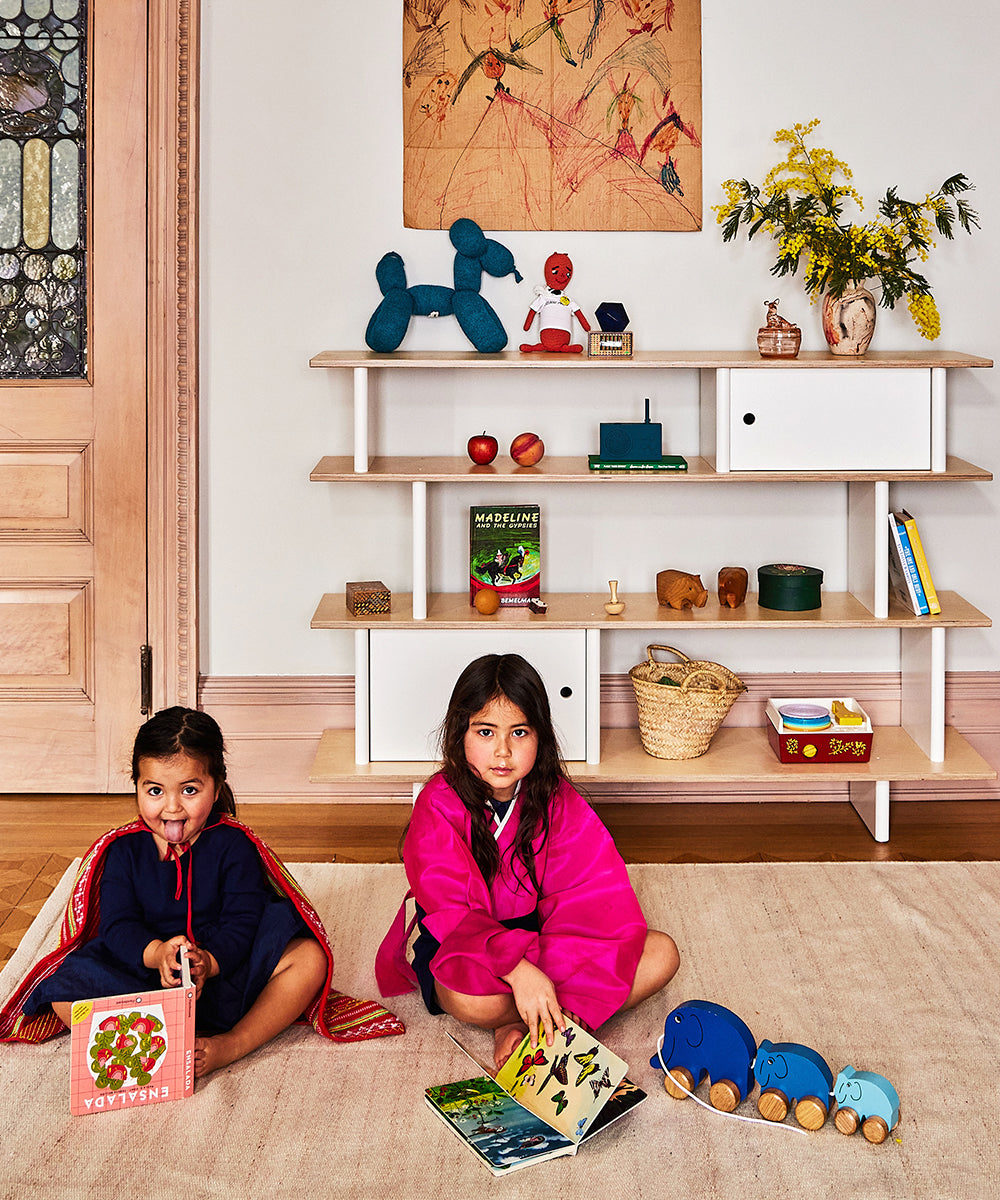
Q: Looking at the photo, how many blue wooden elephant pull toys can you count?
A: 3